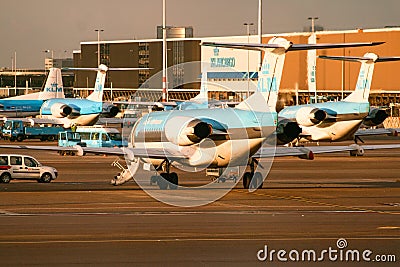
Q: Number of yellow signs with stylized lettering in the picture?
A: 0